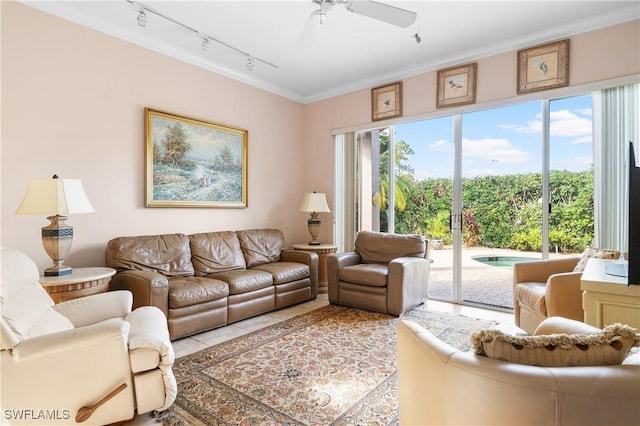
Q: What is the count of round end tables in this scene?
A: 2